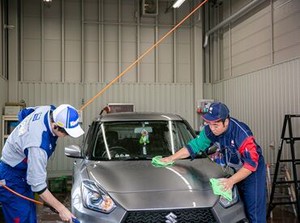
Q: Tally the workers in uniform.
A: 2